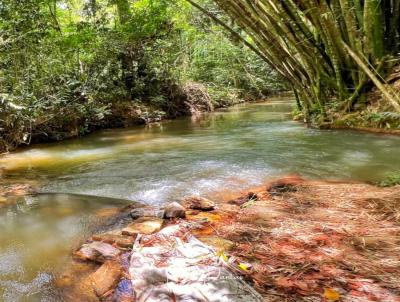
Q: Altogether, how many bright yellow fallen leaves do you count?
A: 3